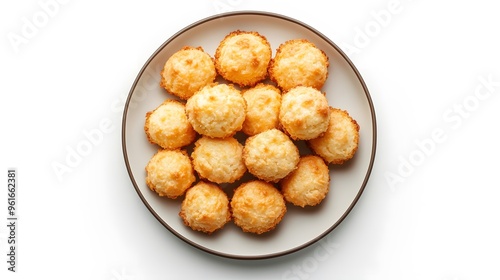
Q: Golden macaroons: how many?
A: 14